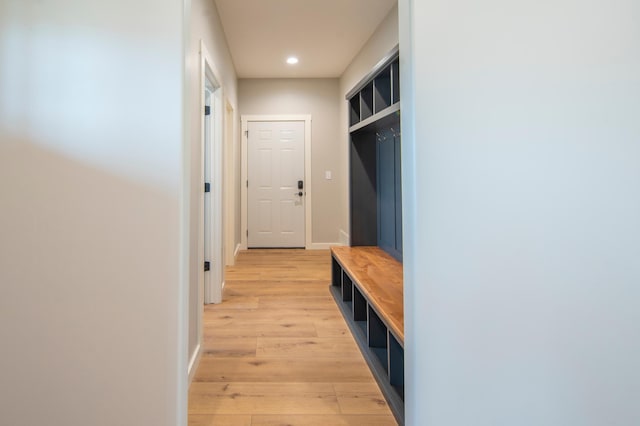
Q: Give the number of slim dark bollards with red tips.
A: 0